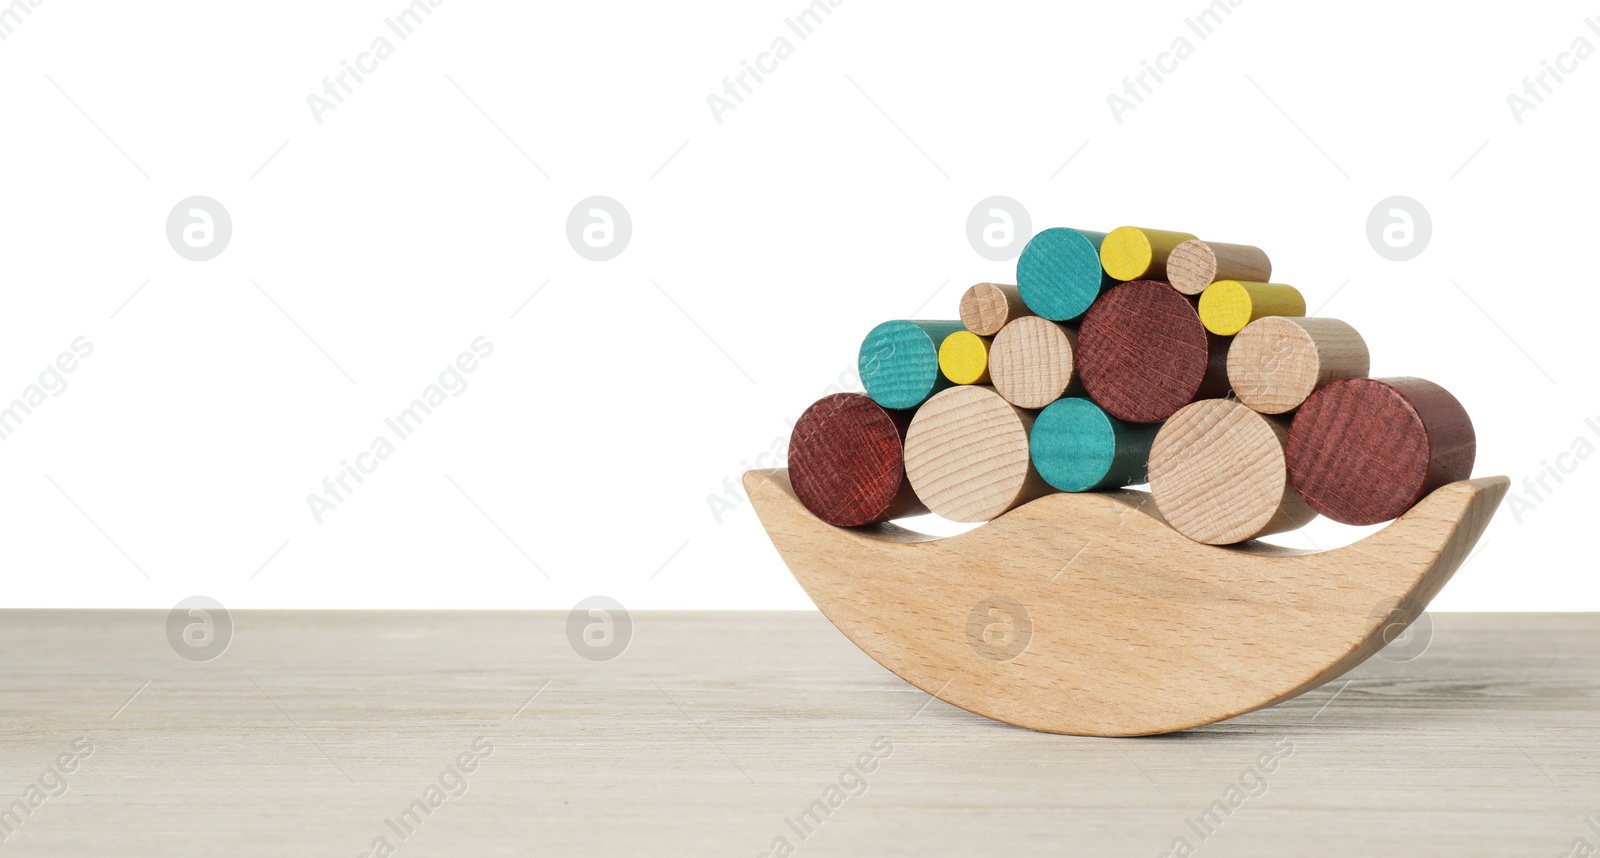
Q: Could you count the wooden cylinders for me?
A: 15